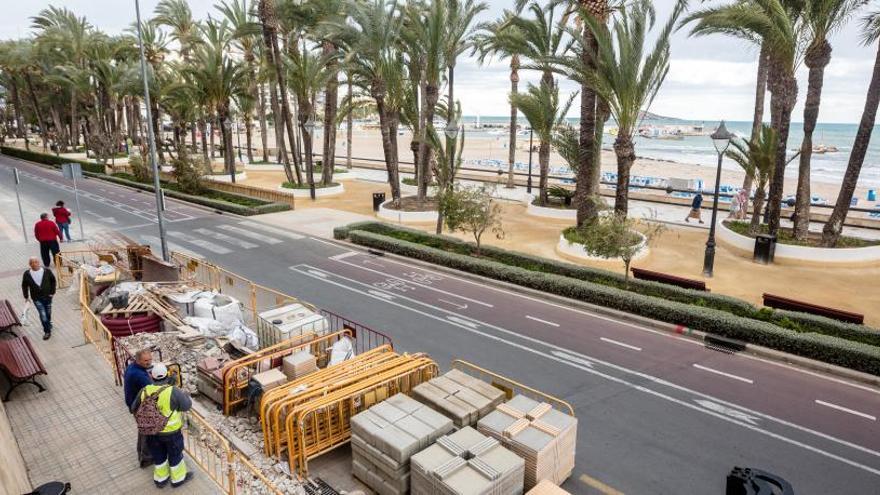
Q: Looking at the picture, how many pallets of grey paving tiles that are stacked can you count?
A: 4